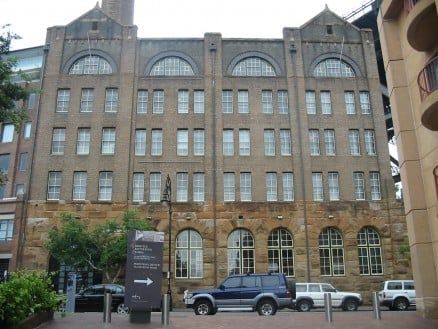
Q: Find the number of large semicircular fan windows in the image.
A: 4